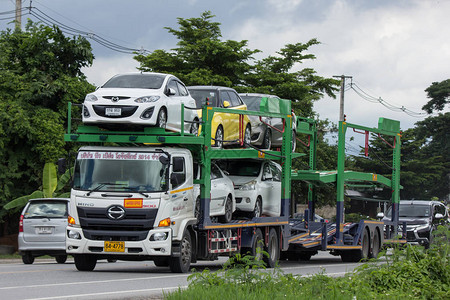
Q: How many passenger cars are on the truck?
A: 5